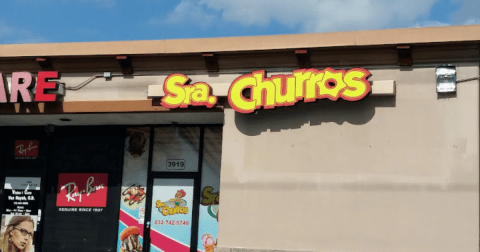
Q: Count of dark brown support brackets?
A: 5